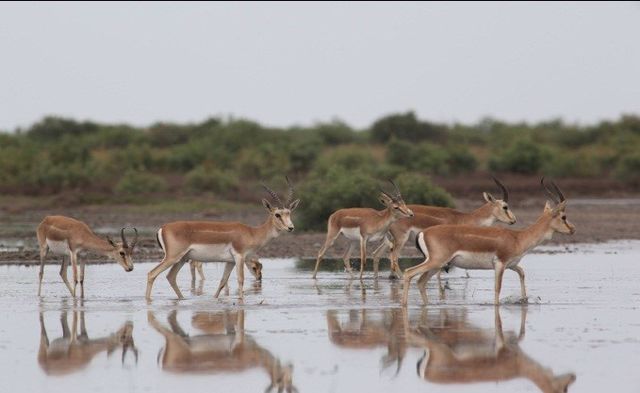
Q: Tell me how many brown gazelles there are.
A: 6